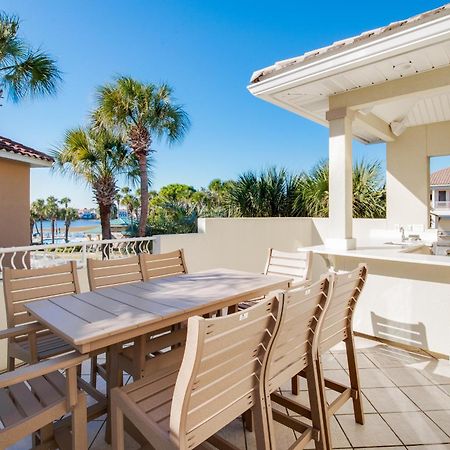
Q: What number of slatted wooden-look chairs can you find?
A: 8